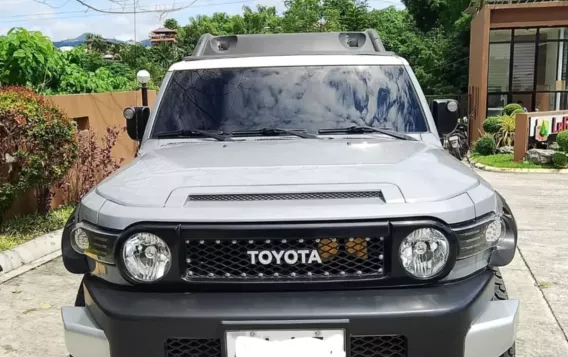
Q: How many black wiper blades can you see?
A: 3